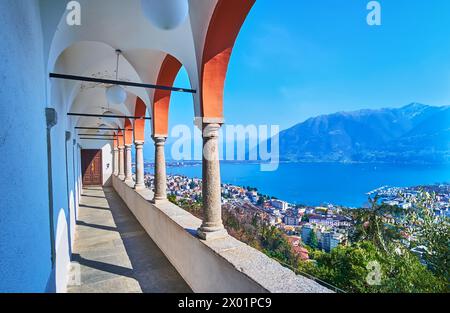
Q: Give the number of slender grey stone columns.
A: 6